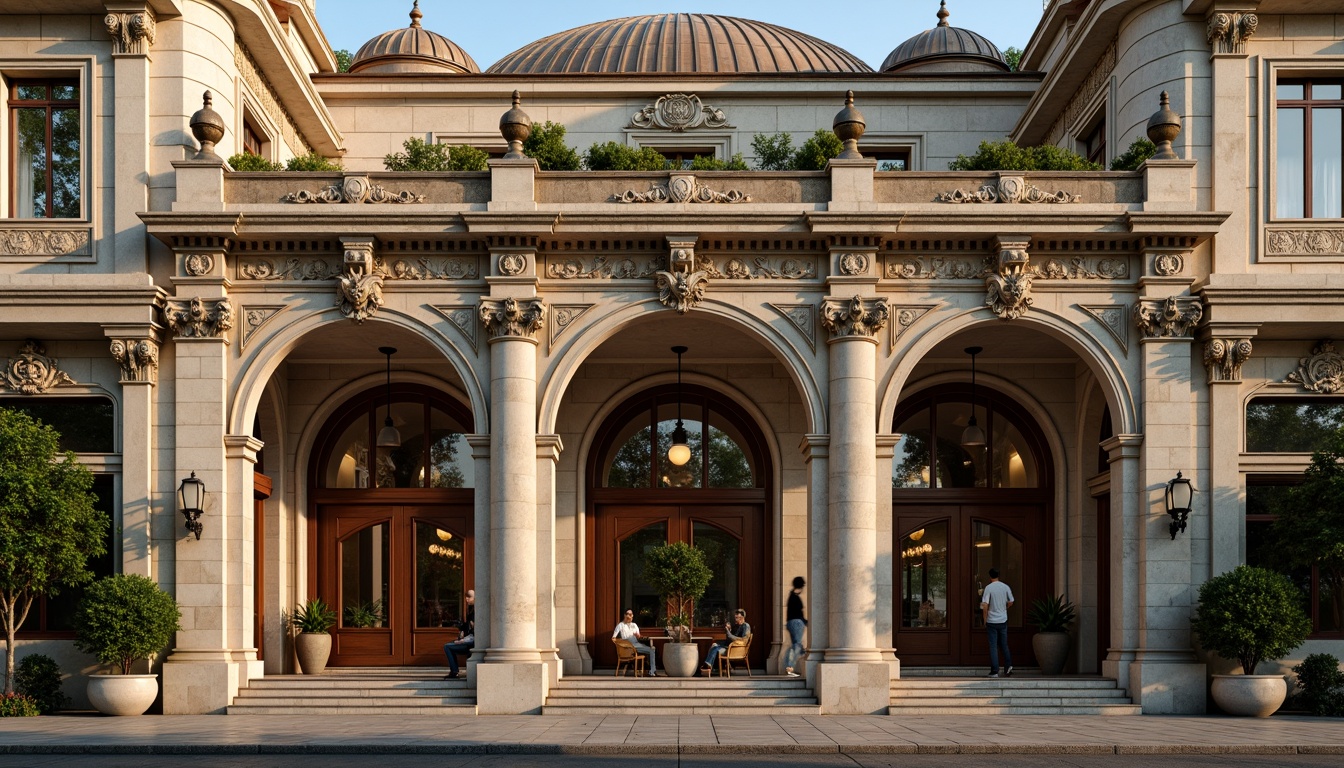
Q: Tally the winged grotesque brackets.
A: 3